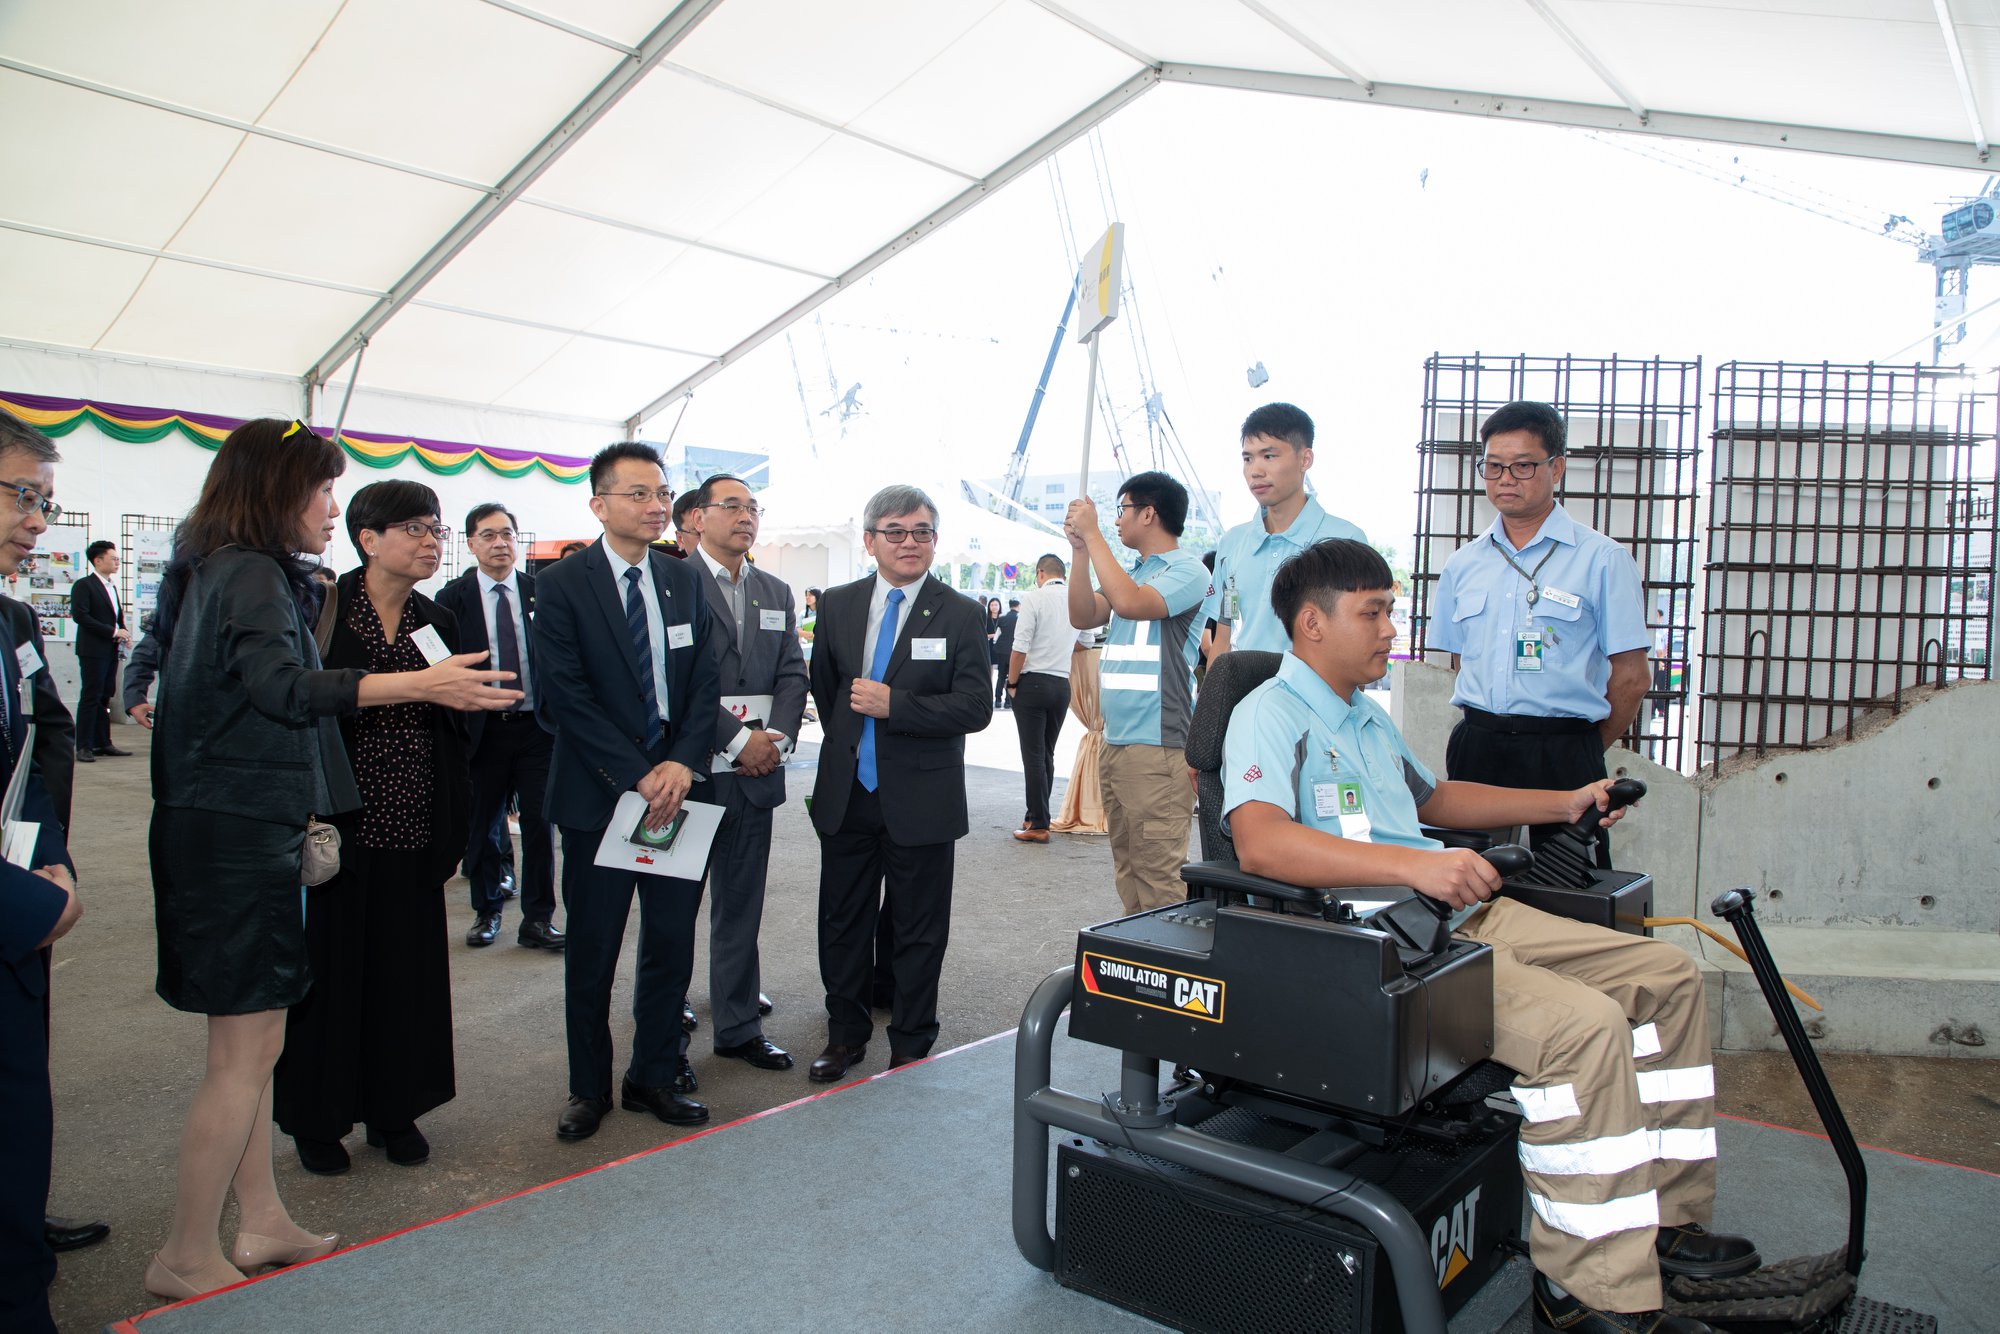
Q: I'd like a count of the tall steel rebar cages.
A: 2